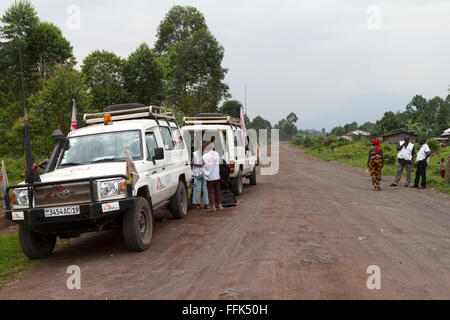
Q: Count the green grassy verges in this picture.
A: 2